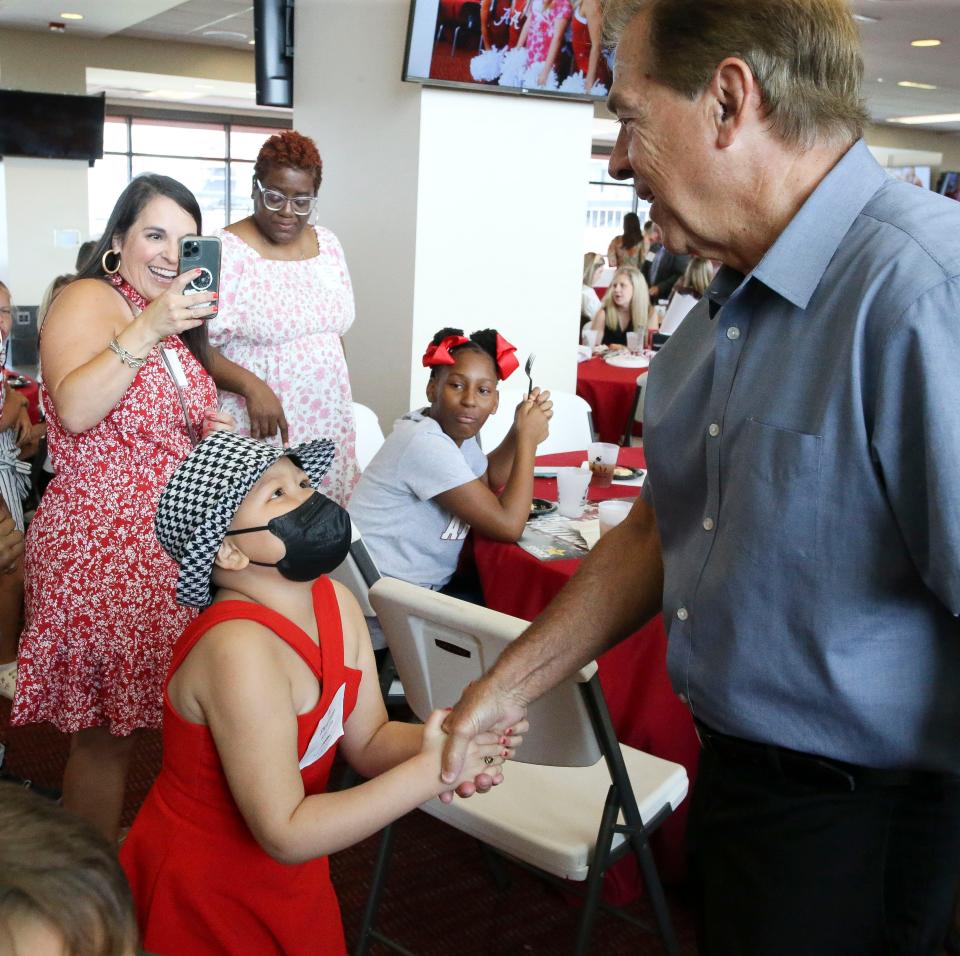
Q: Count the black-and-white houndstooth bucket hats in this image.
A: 1